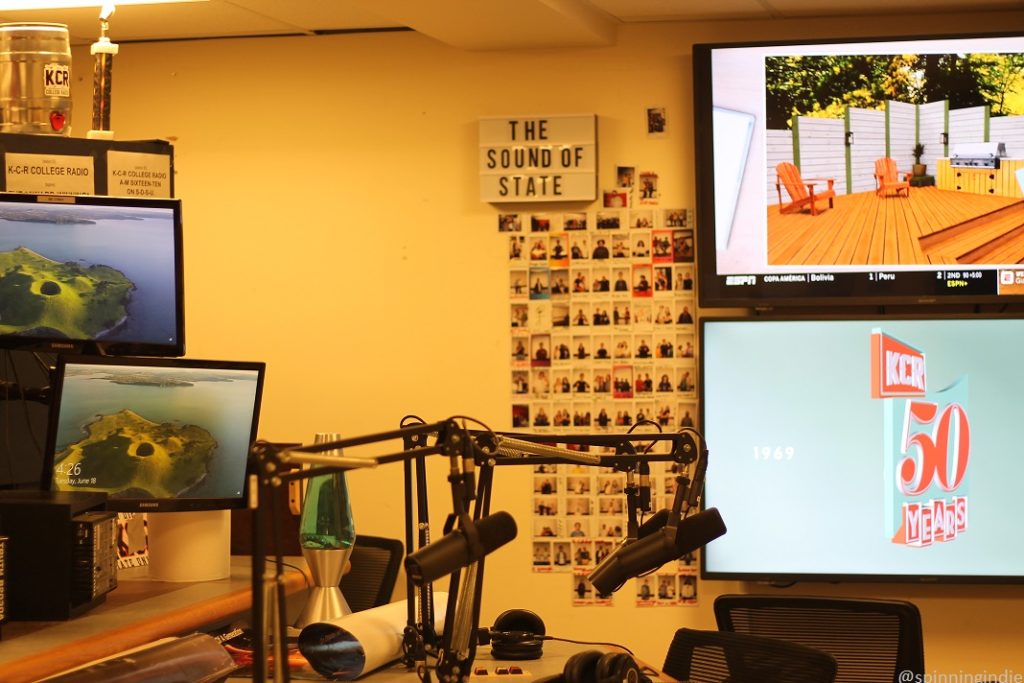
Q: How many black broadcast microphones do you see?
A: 3